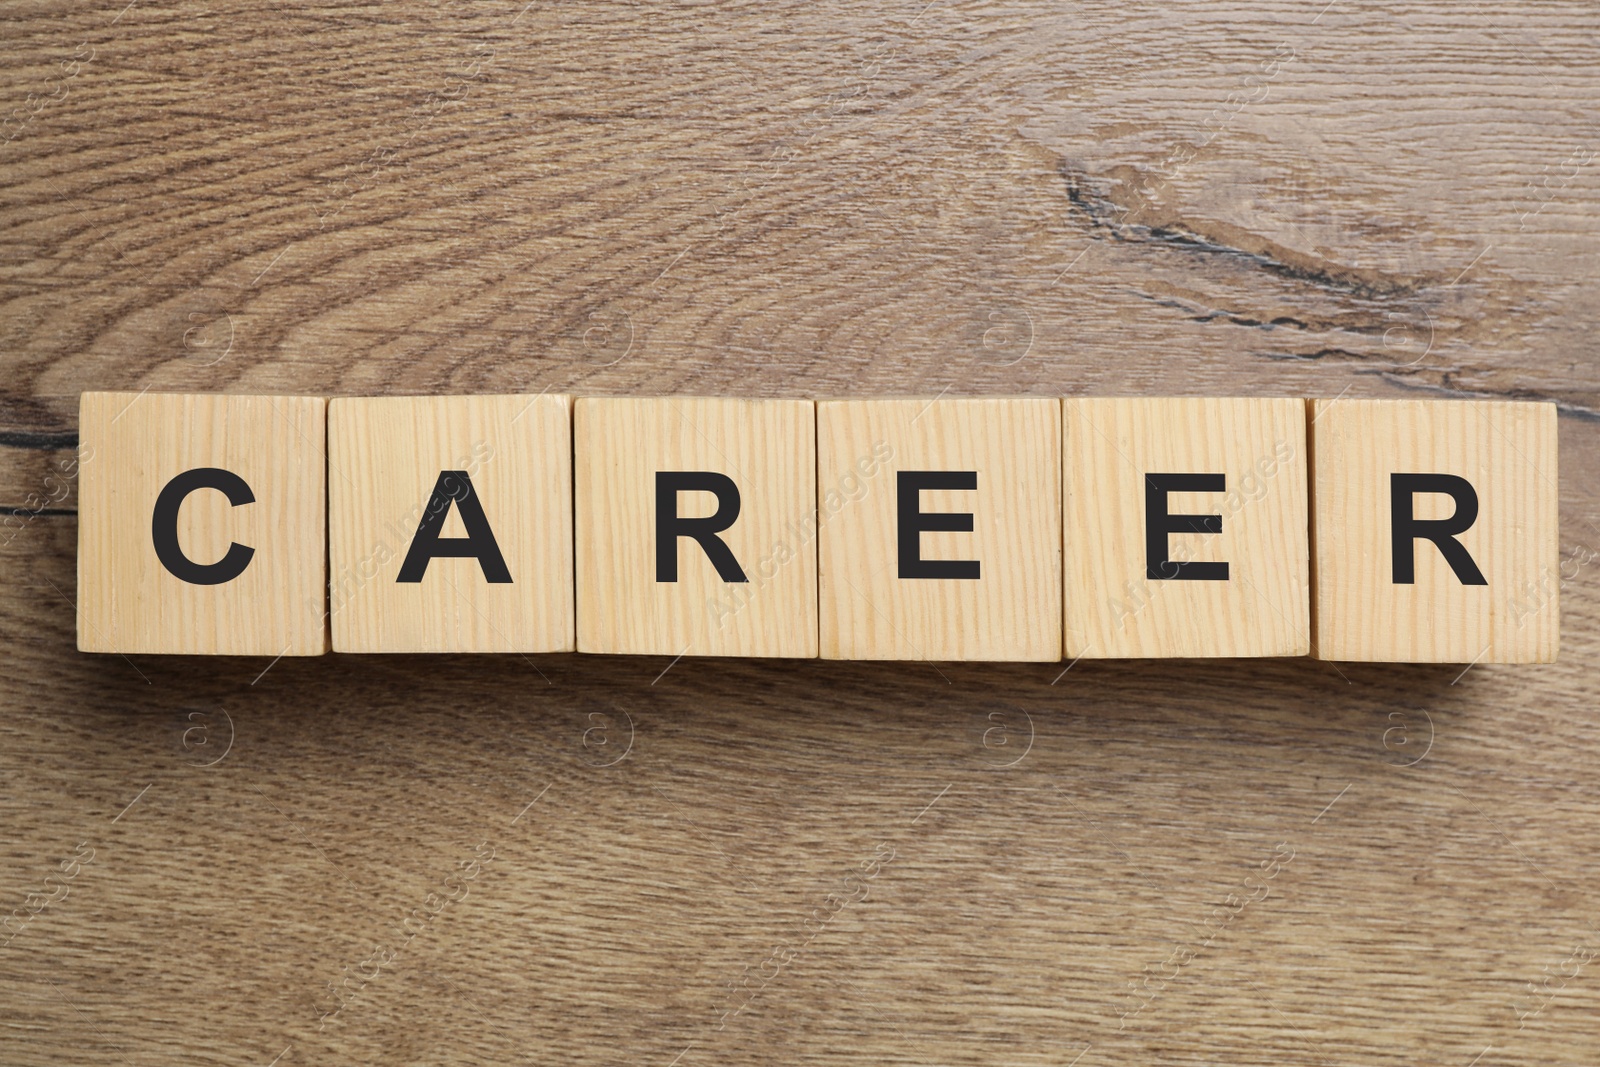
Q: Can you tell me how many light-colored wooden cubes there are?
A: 6